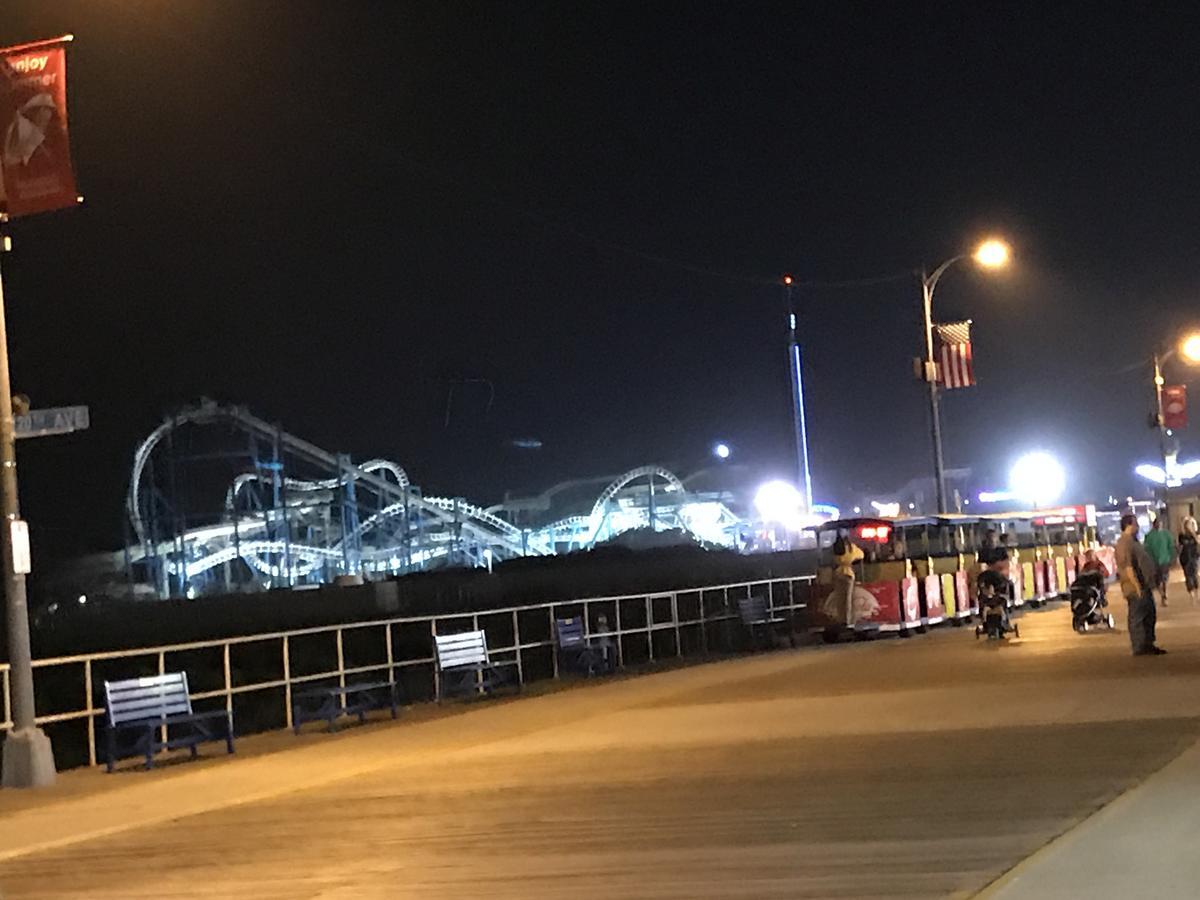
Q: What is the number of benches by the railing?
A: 5